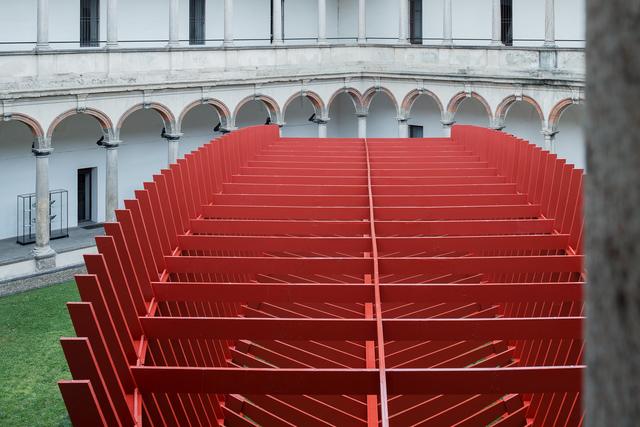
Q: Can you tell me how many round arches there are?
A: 12